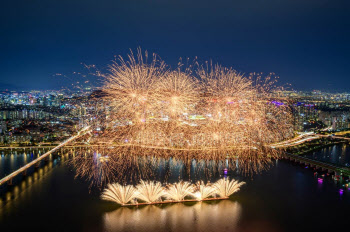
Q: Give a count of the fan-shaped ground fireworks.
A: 5